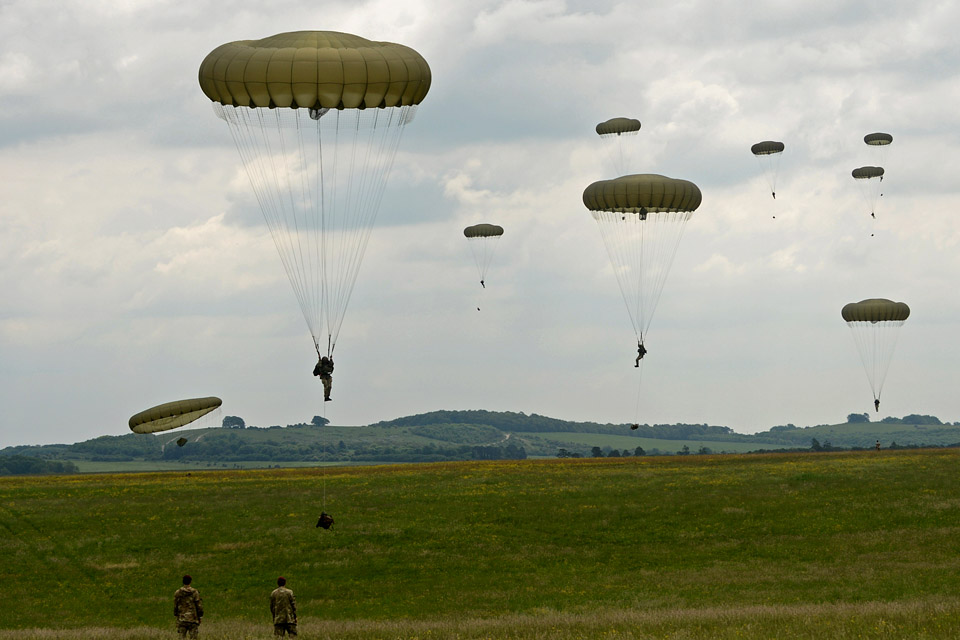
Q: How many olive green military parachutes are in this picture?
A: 9